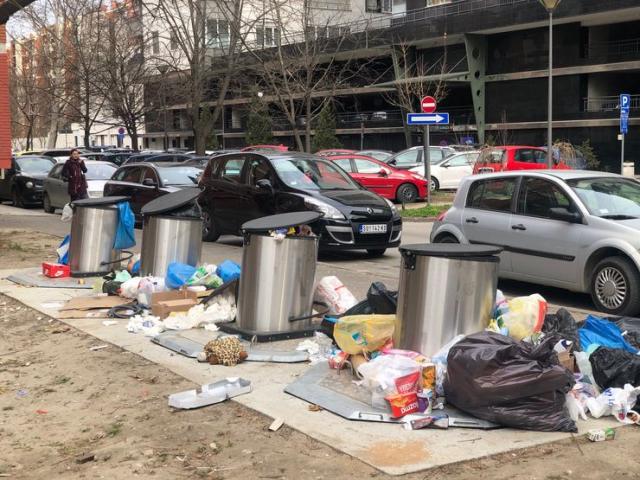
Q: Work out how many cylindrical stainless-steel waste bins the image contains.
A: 4